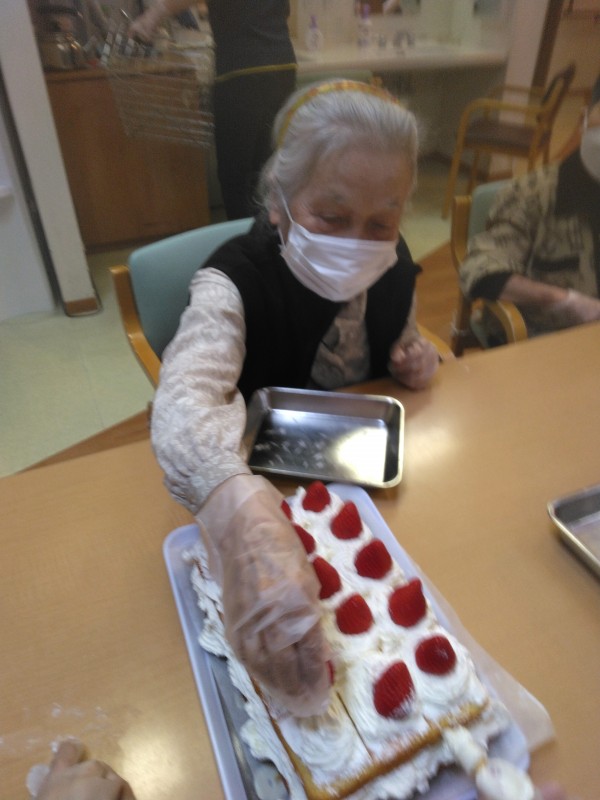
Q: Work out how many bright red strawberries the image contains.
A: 11